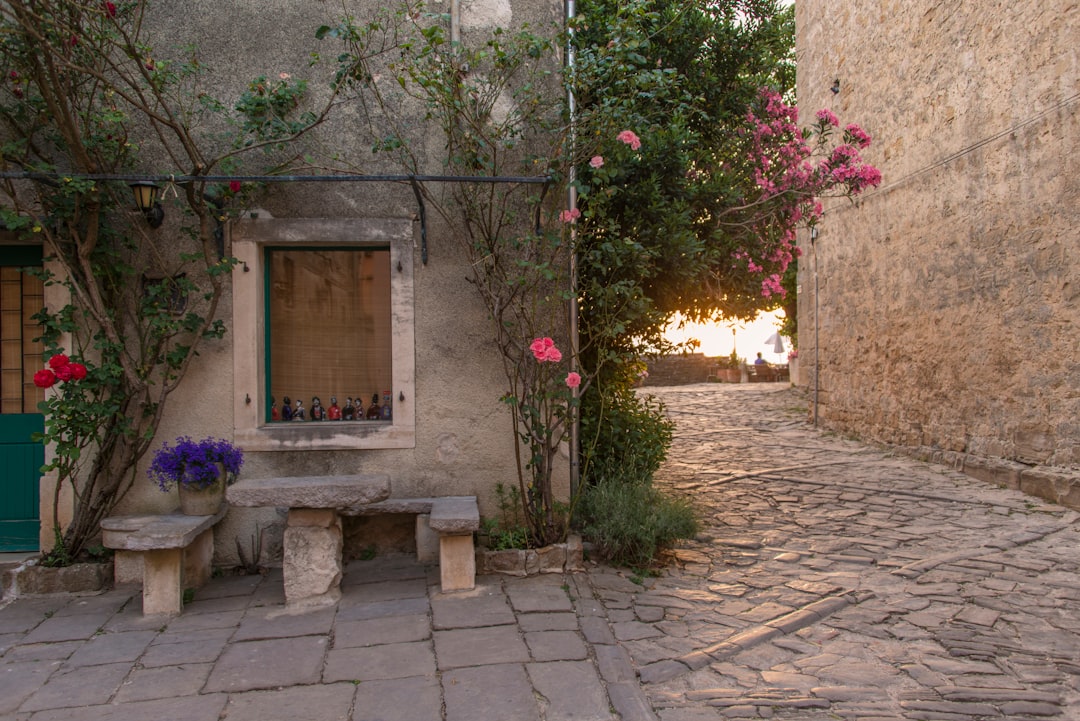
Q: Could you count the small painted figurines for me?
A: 9